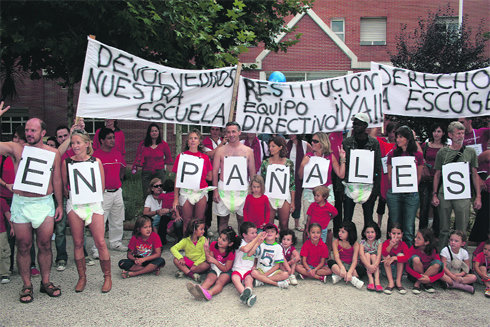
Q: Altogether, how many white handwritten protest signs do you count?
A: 3